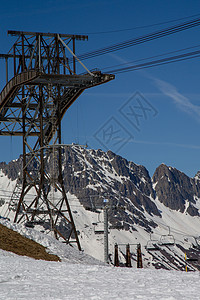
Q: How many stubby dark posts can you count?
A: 3